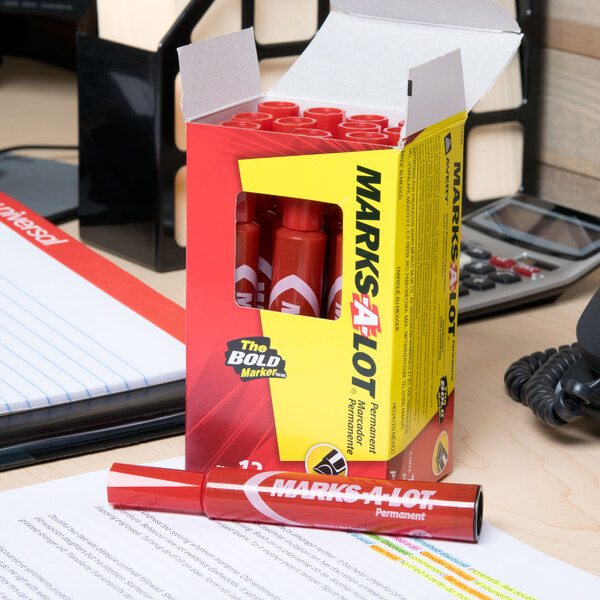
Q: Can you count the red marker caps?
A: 12